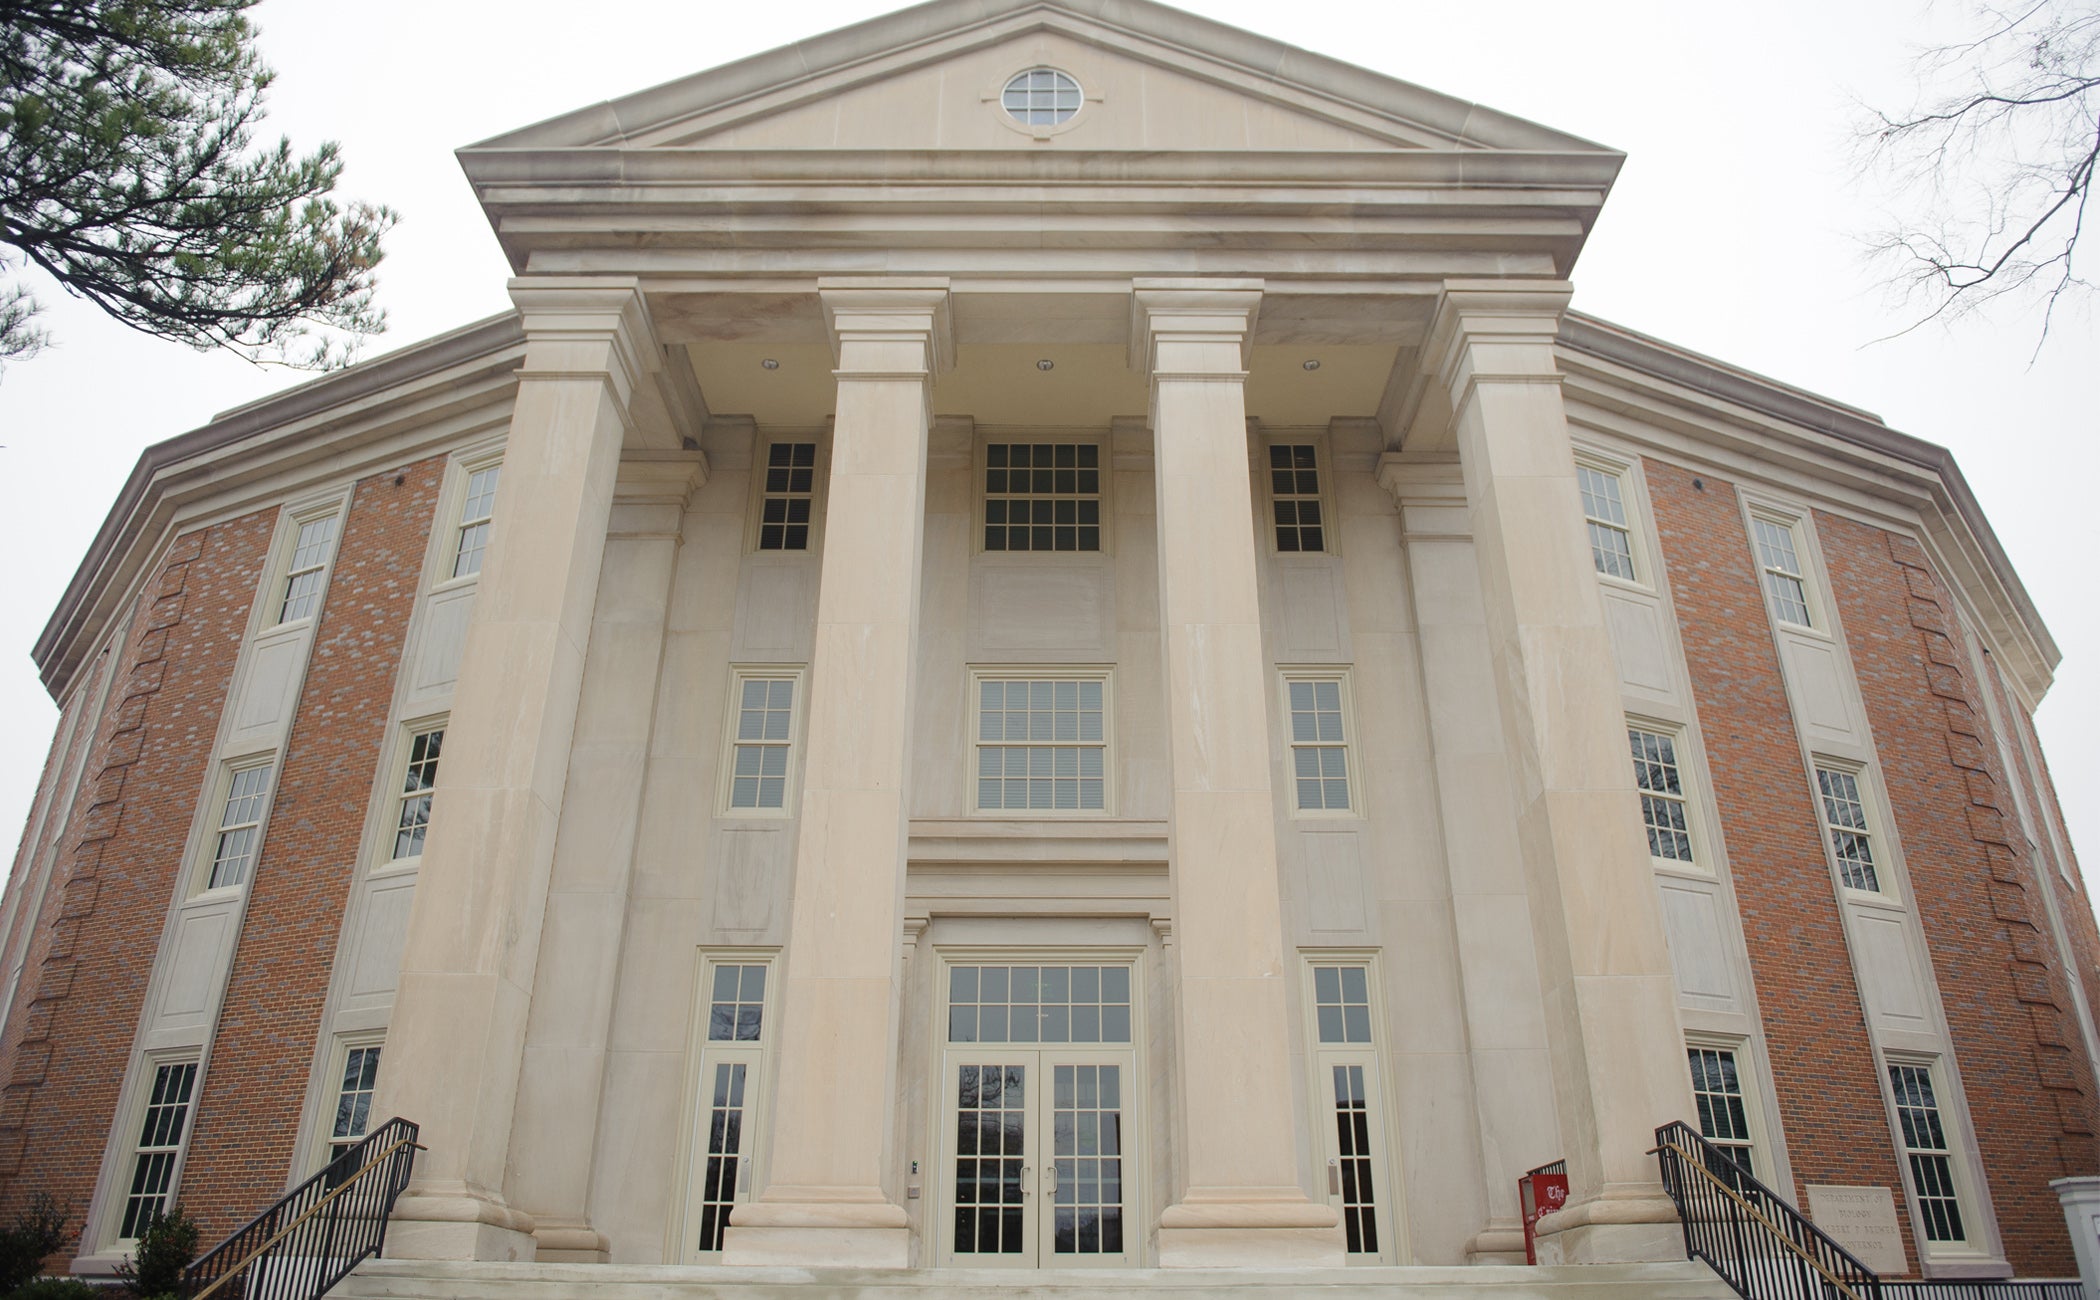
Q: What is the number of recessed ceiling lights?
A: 3